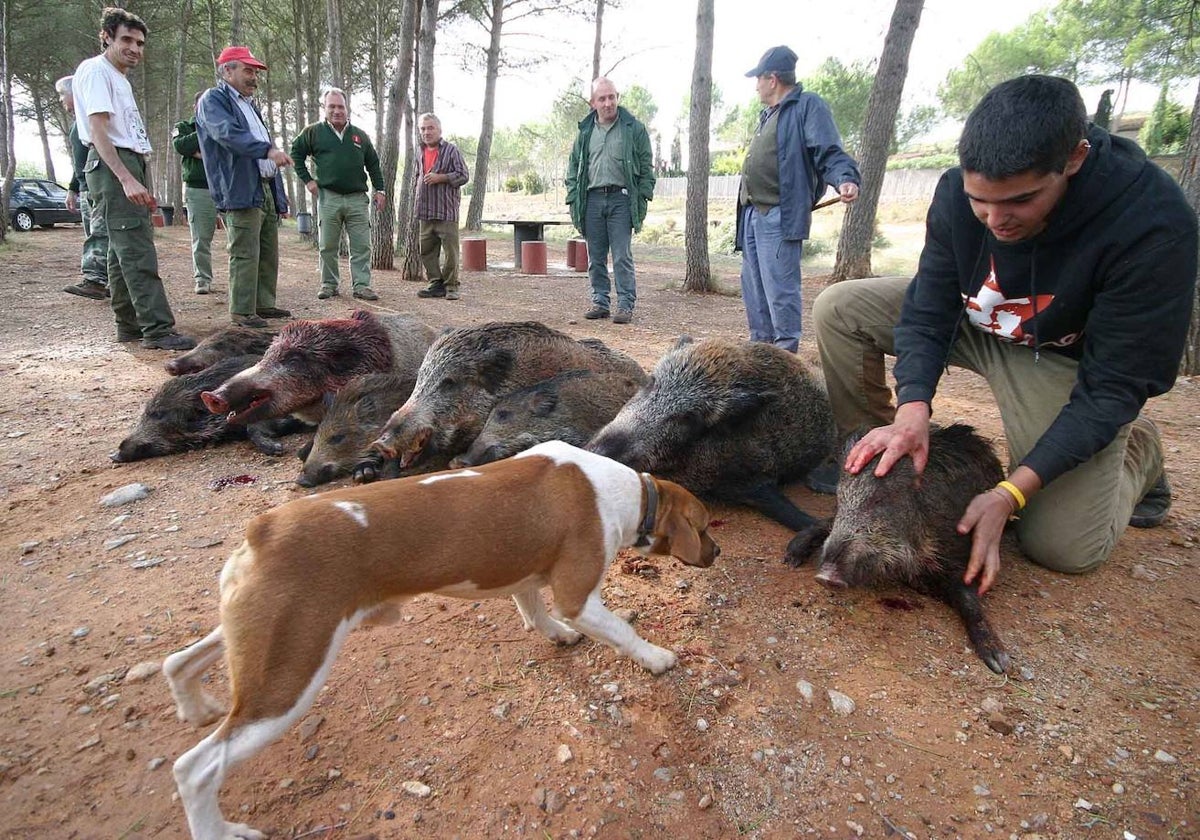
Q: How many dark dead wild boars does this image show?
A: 8